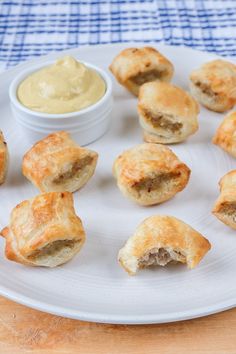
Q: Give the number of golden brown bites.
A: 10